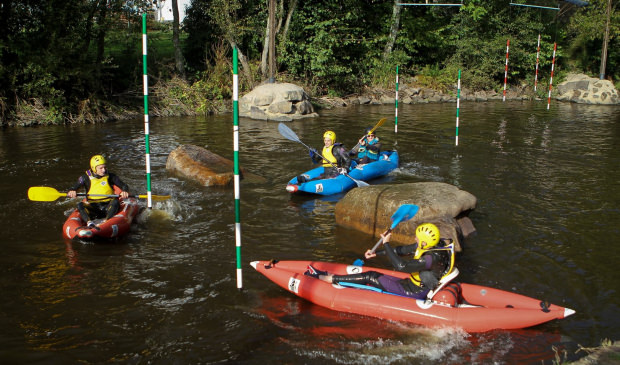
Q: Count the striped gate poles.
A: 7